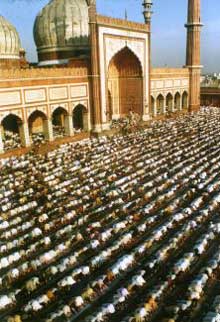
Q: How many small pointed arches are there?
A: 9